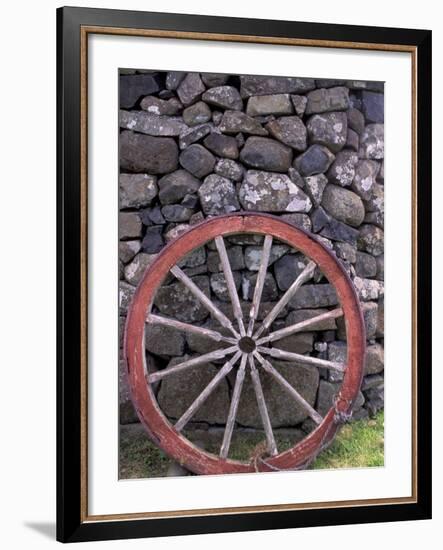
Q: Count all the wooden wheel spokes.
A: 12